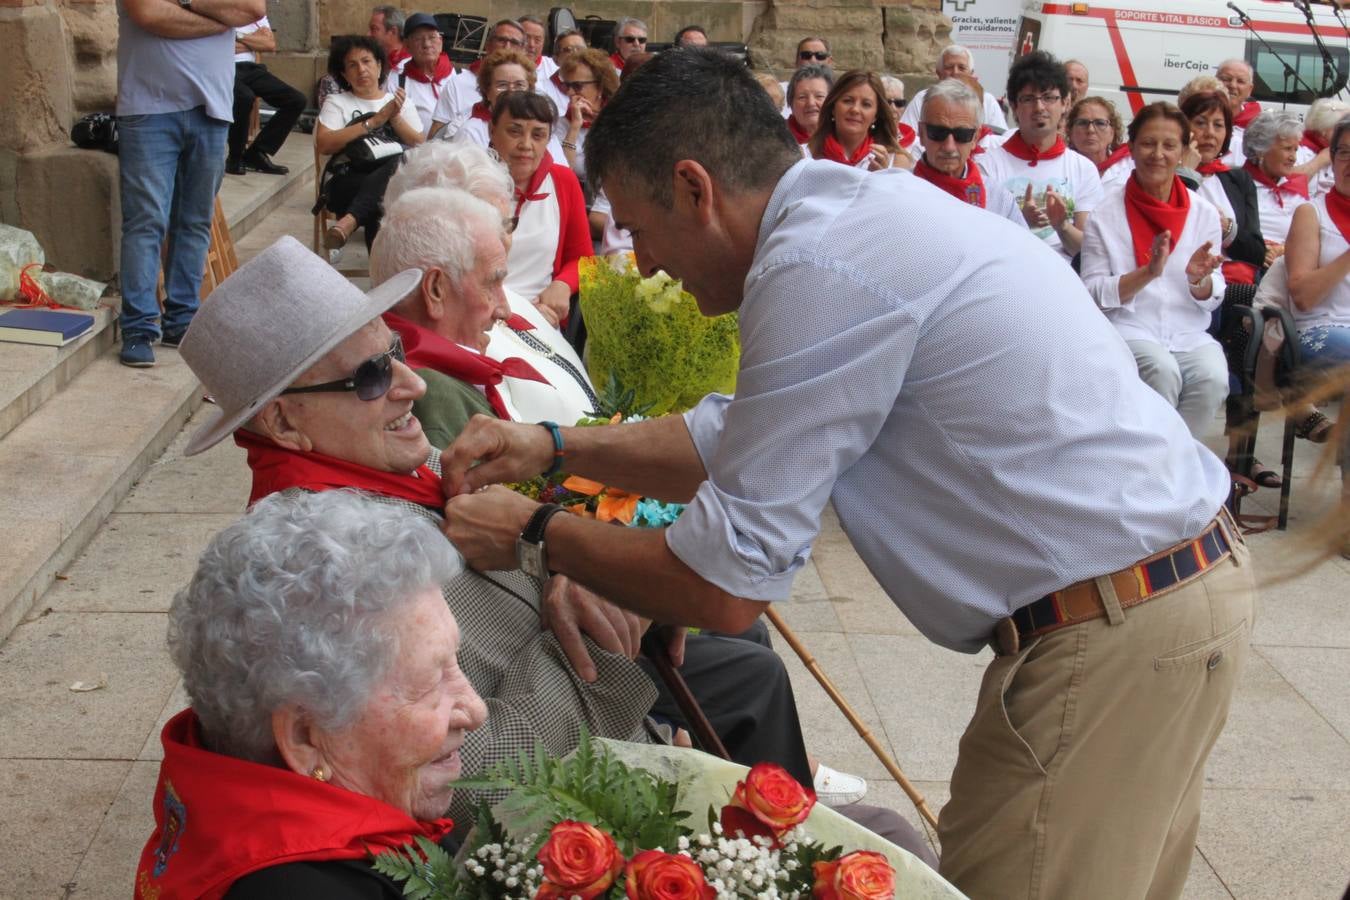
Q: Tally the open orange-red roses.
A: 4